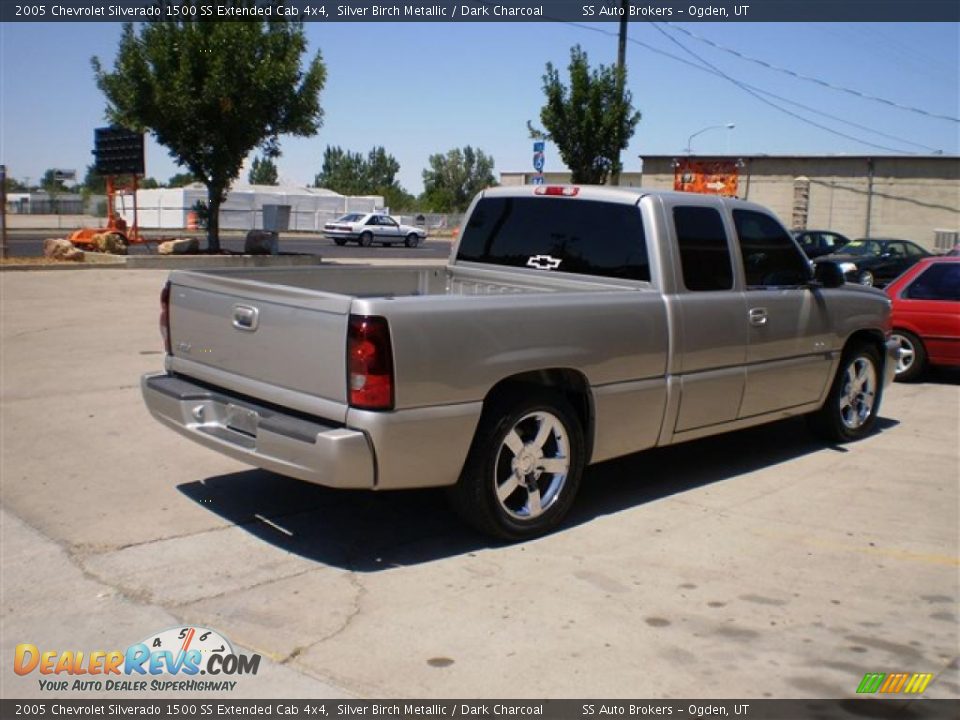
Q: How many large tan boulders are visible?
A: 3